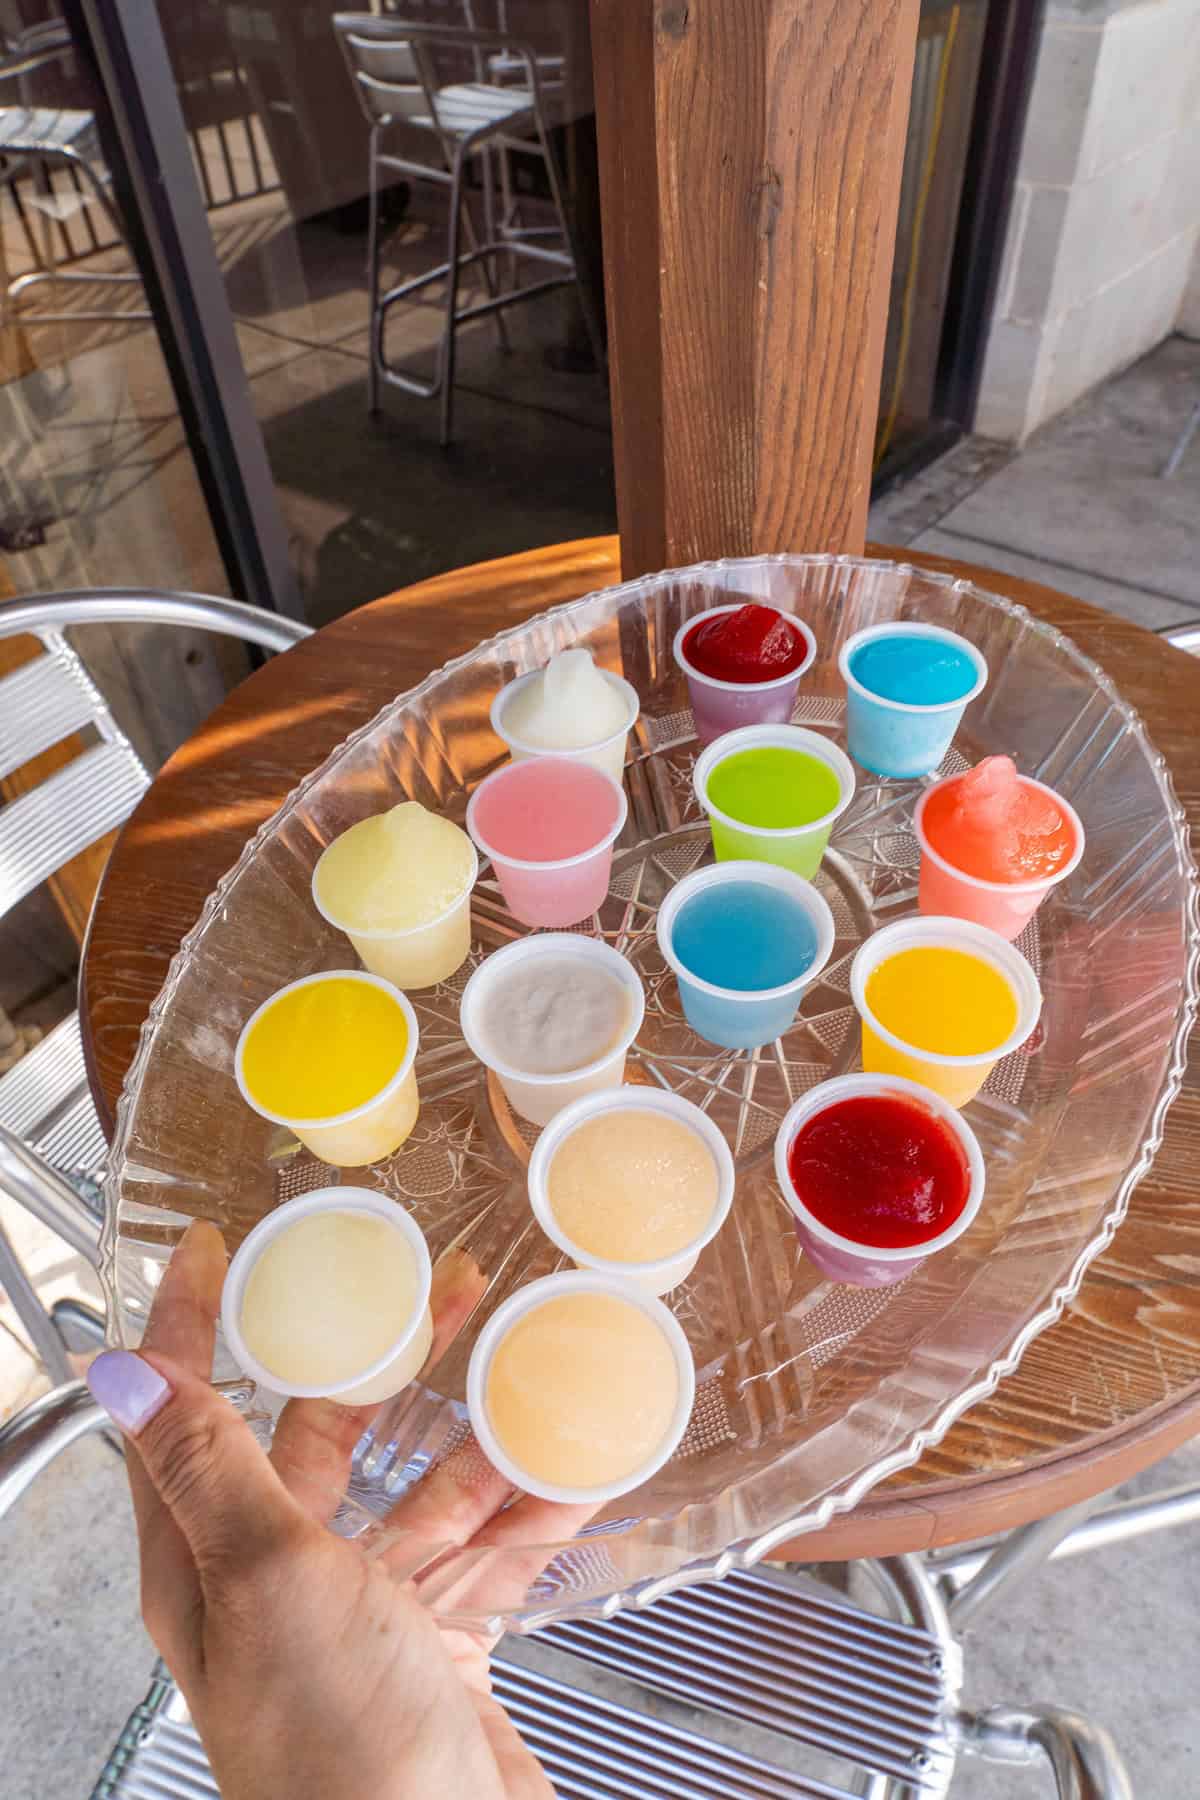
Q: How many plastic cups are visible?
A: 15